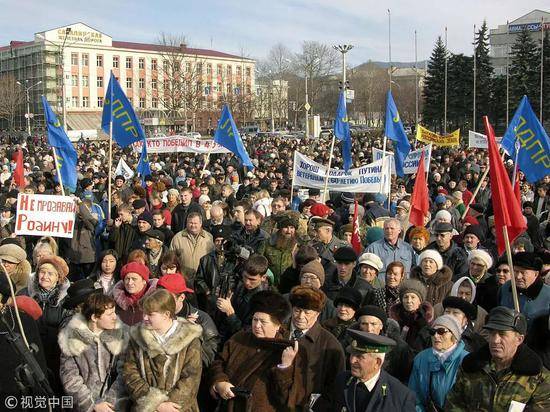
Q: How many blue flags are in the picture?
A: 7